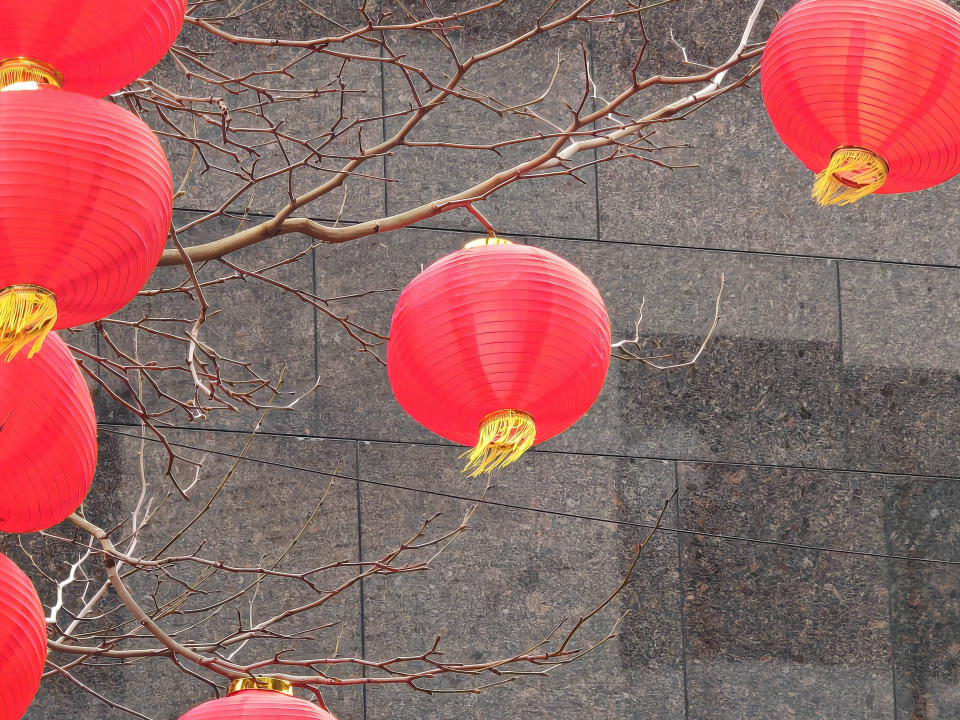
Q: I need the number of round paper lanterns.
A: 7